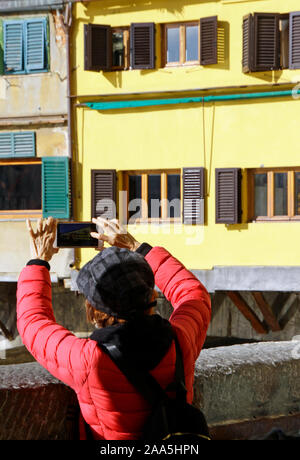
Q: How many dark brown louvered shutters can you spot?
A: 8